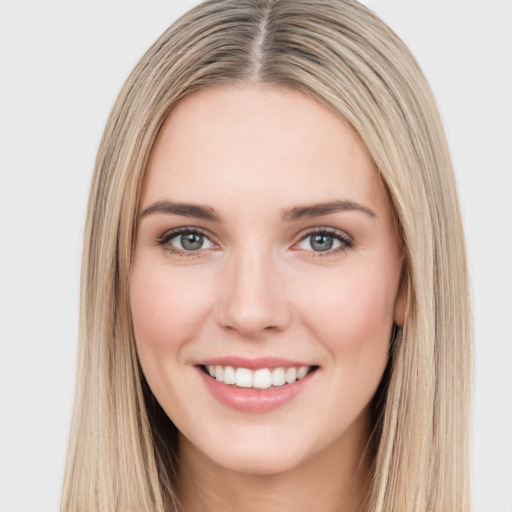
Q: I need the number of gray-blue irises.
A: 2